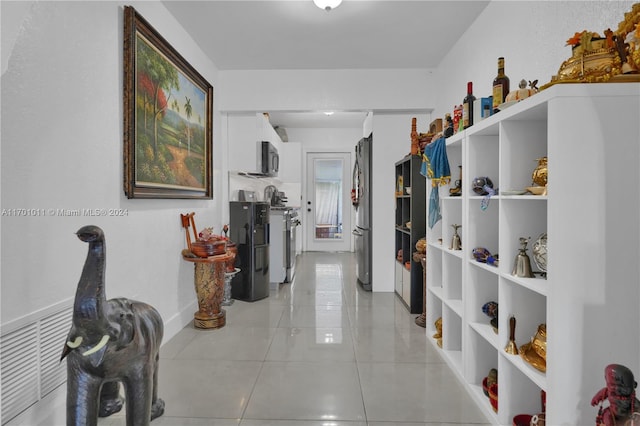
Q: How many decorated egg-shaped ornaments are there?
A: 3